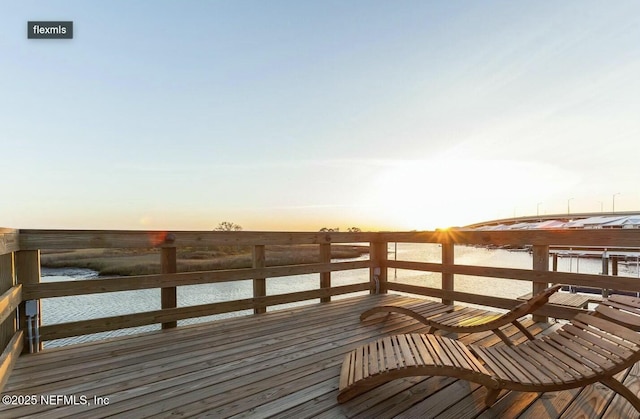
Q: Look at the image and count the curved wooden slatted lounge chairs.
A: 2